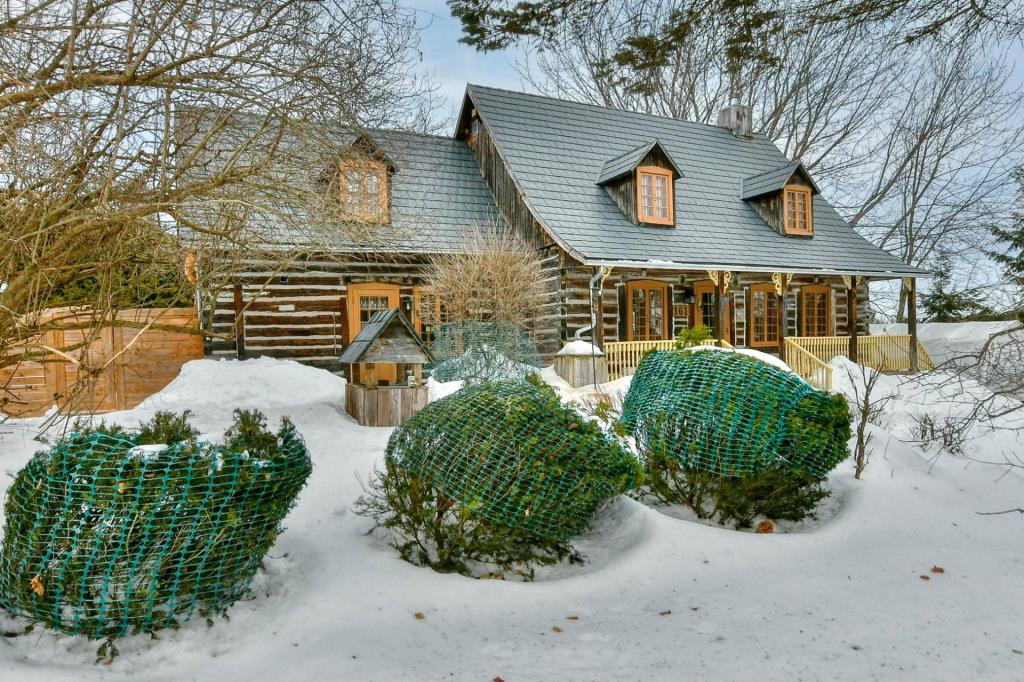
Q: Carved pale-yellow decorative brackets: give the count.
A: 8